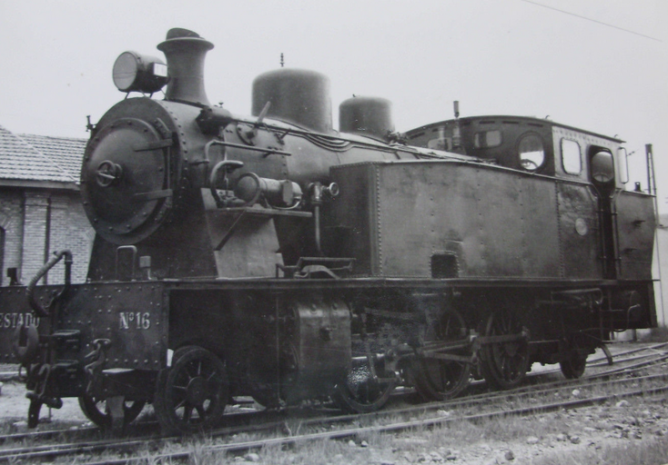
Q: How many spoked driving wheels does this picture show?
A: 3